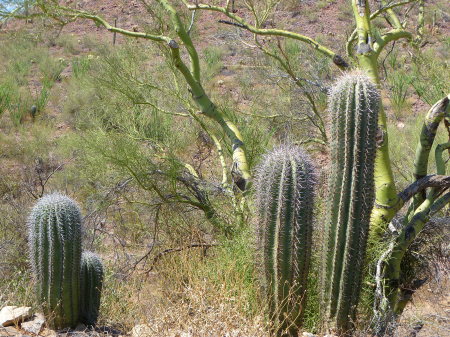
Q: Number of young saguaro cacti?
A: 4